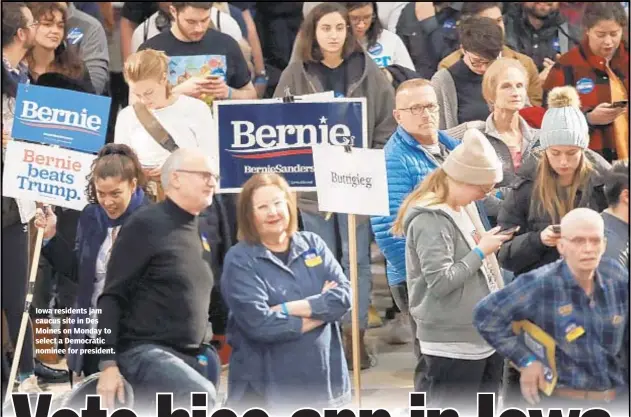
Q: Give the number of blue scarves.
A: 1